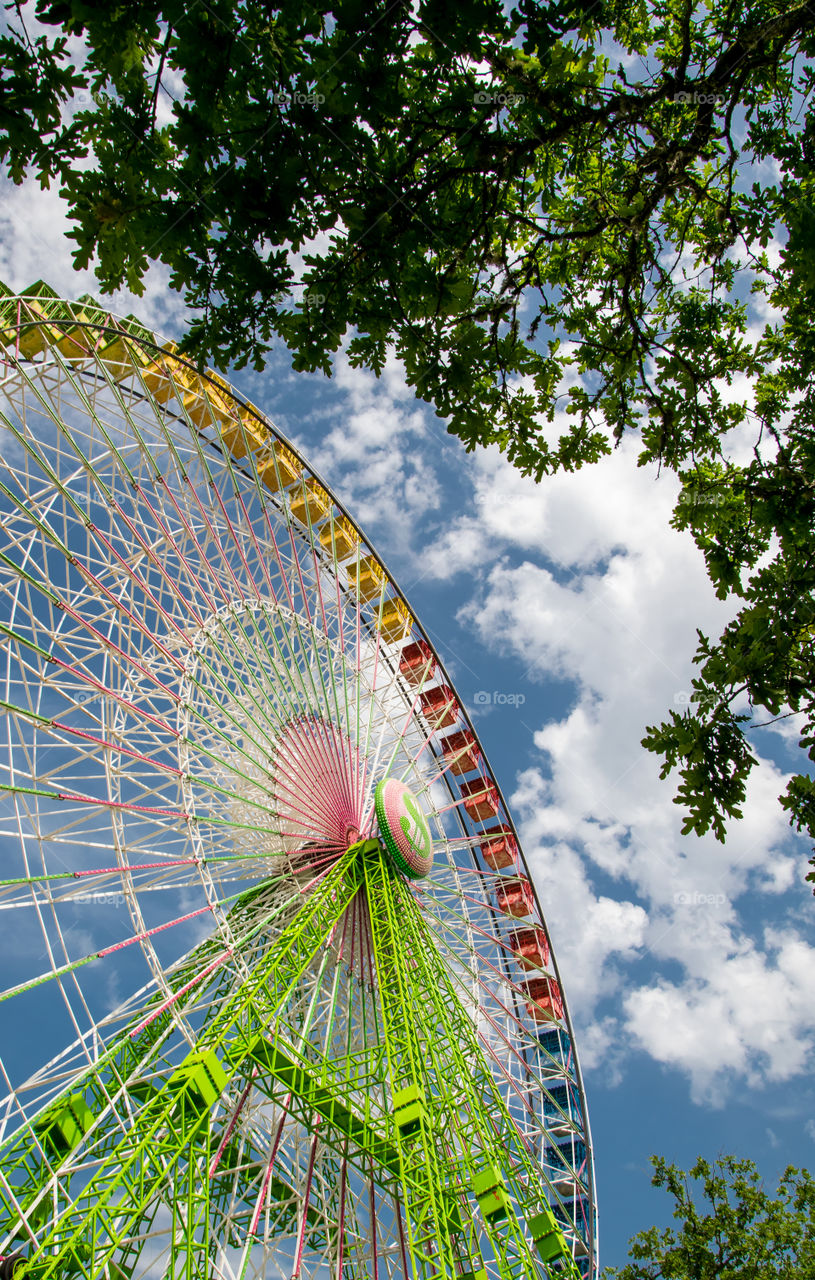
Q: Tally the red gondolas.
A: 8